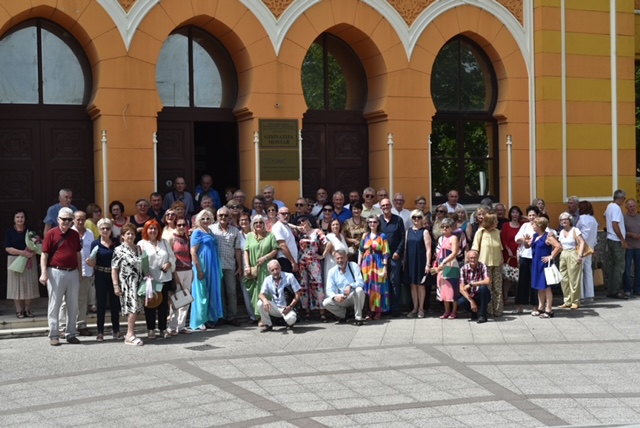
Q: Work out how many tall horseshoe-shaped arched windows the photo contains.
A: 4